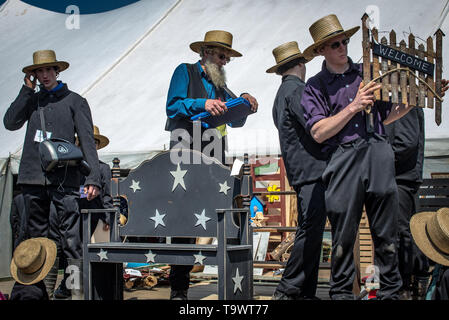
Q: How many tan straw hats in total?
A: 7